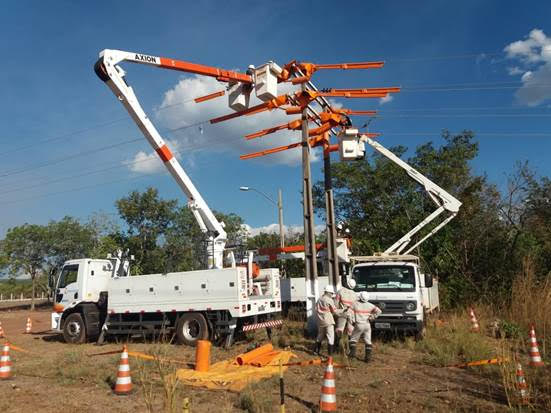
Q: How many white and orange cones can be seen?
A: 8